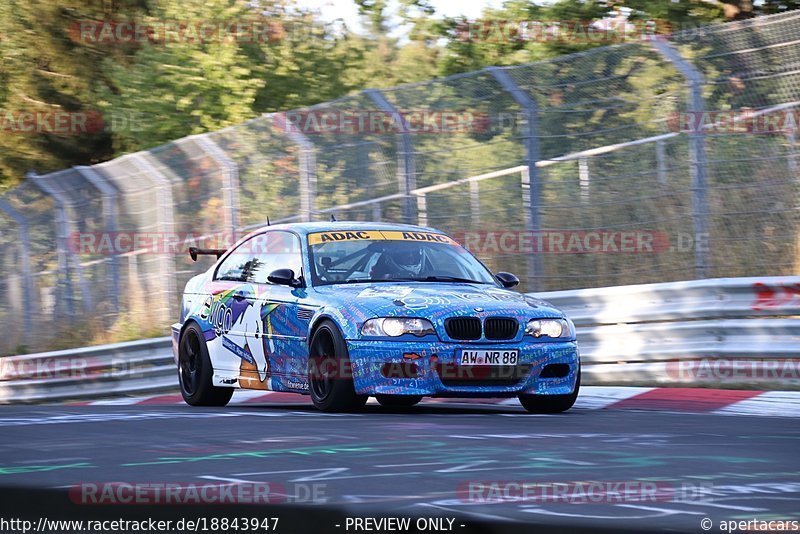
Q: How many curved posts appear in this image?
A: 9